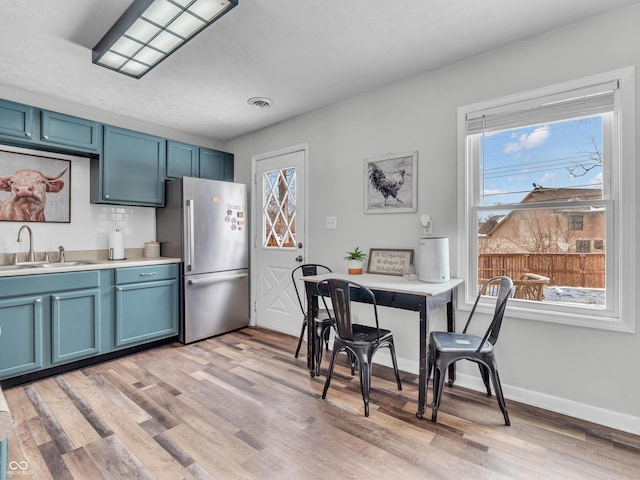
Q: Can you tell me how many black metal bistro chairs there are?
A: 3